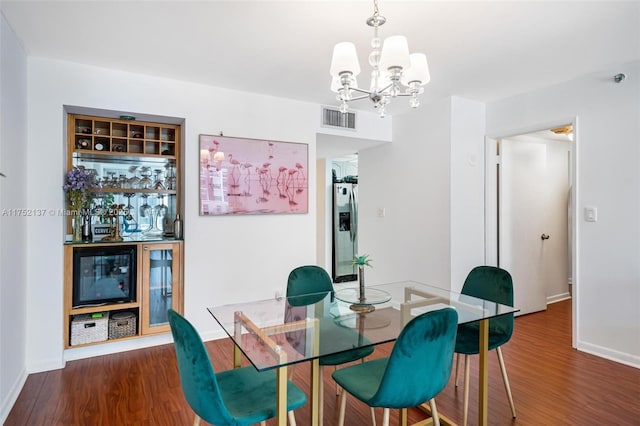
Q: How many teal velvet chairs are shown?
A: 4